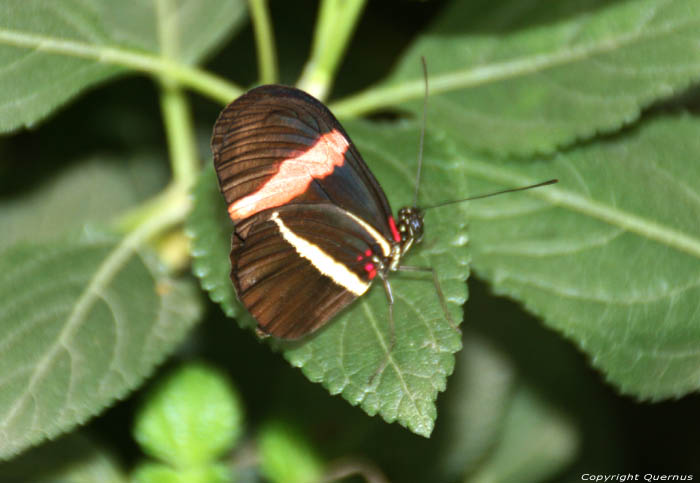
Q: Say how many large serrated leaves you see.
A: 5